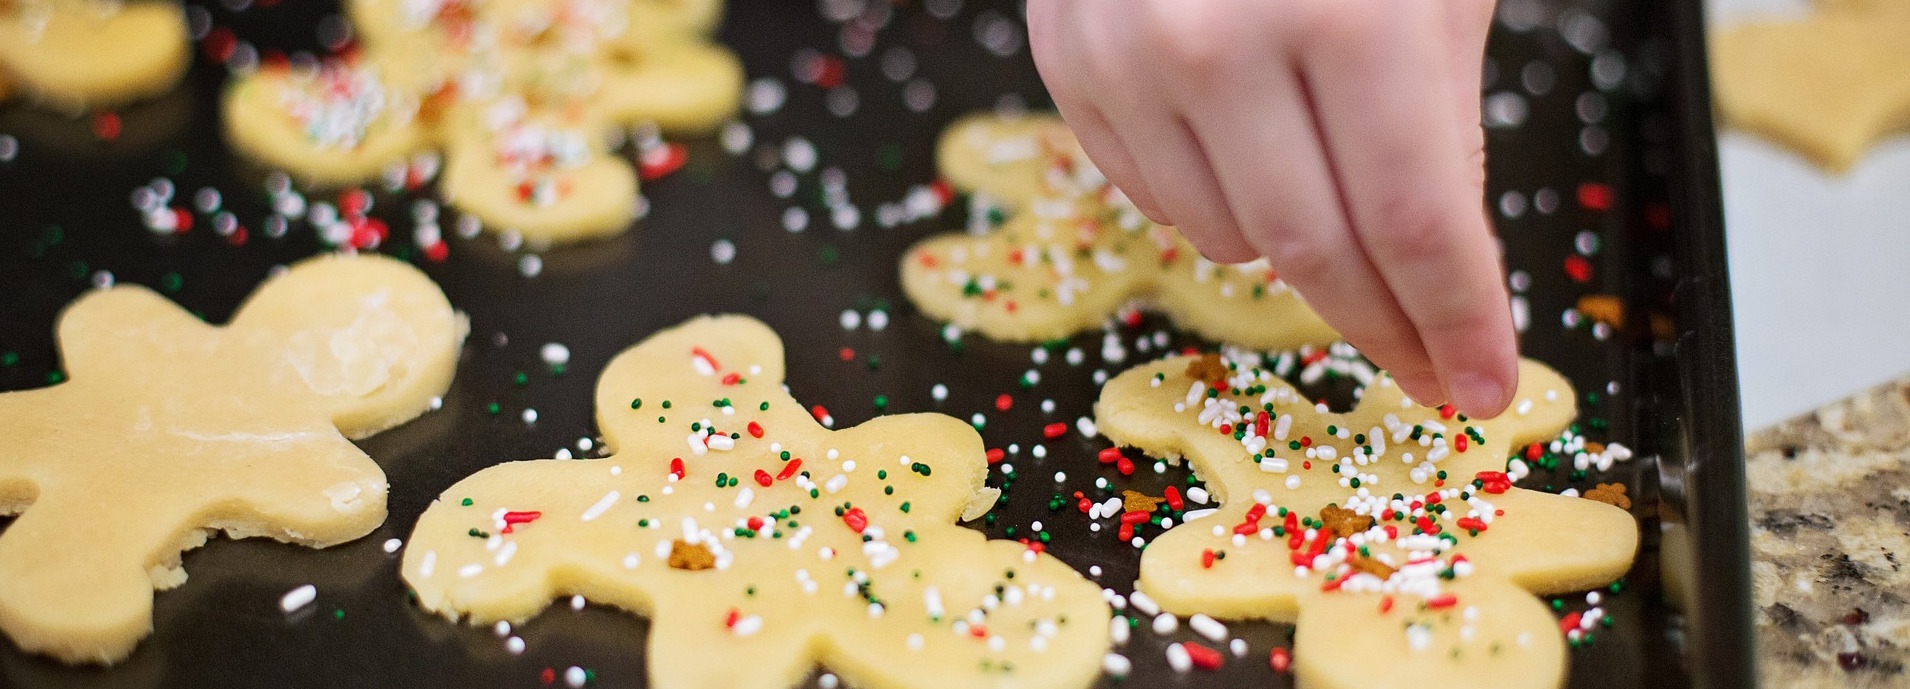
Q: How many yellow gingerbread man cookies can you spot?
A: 6